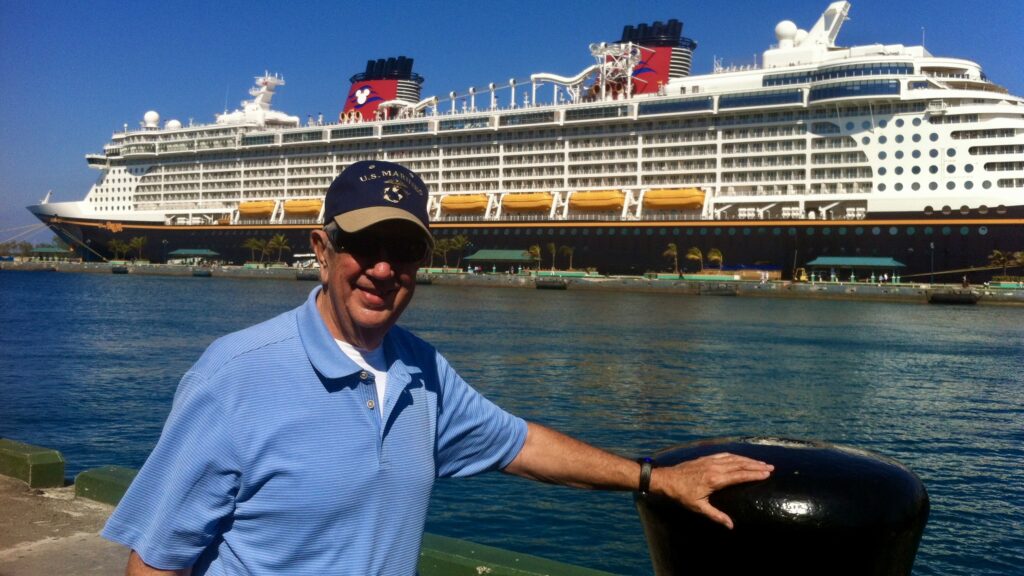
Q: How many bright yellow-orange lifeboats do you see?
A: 6